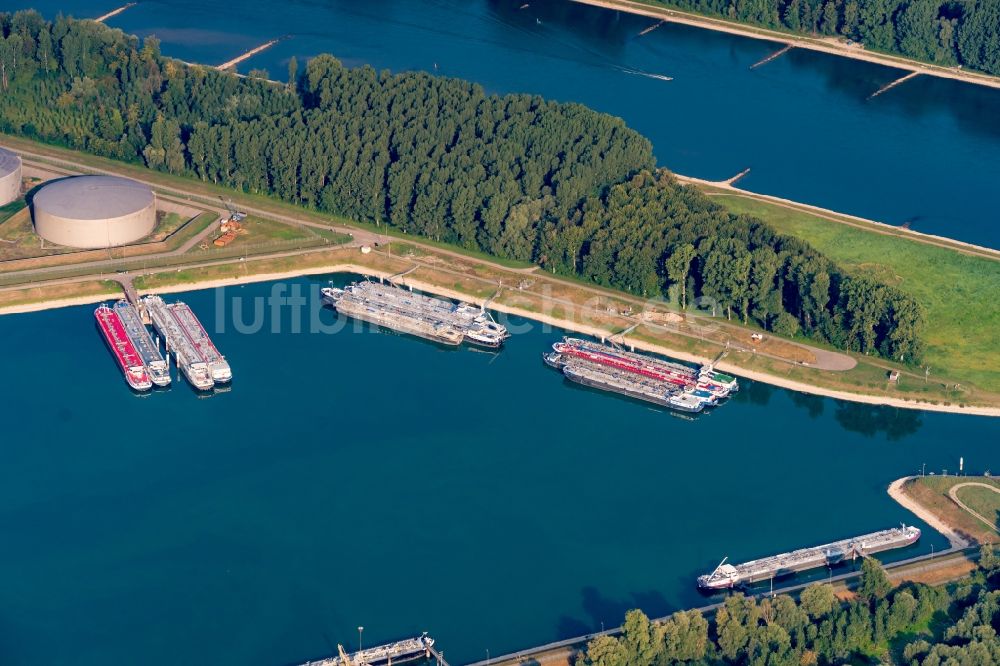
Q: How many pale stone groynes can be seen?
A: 6